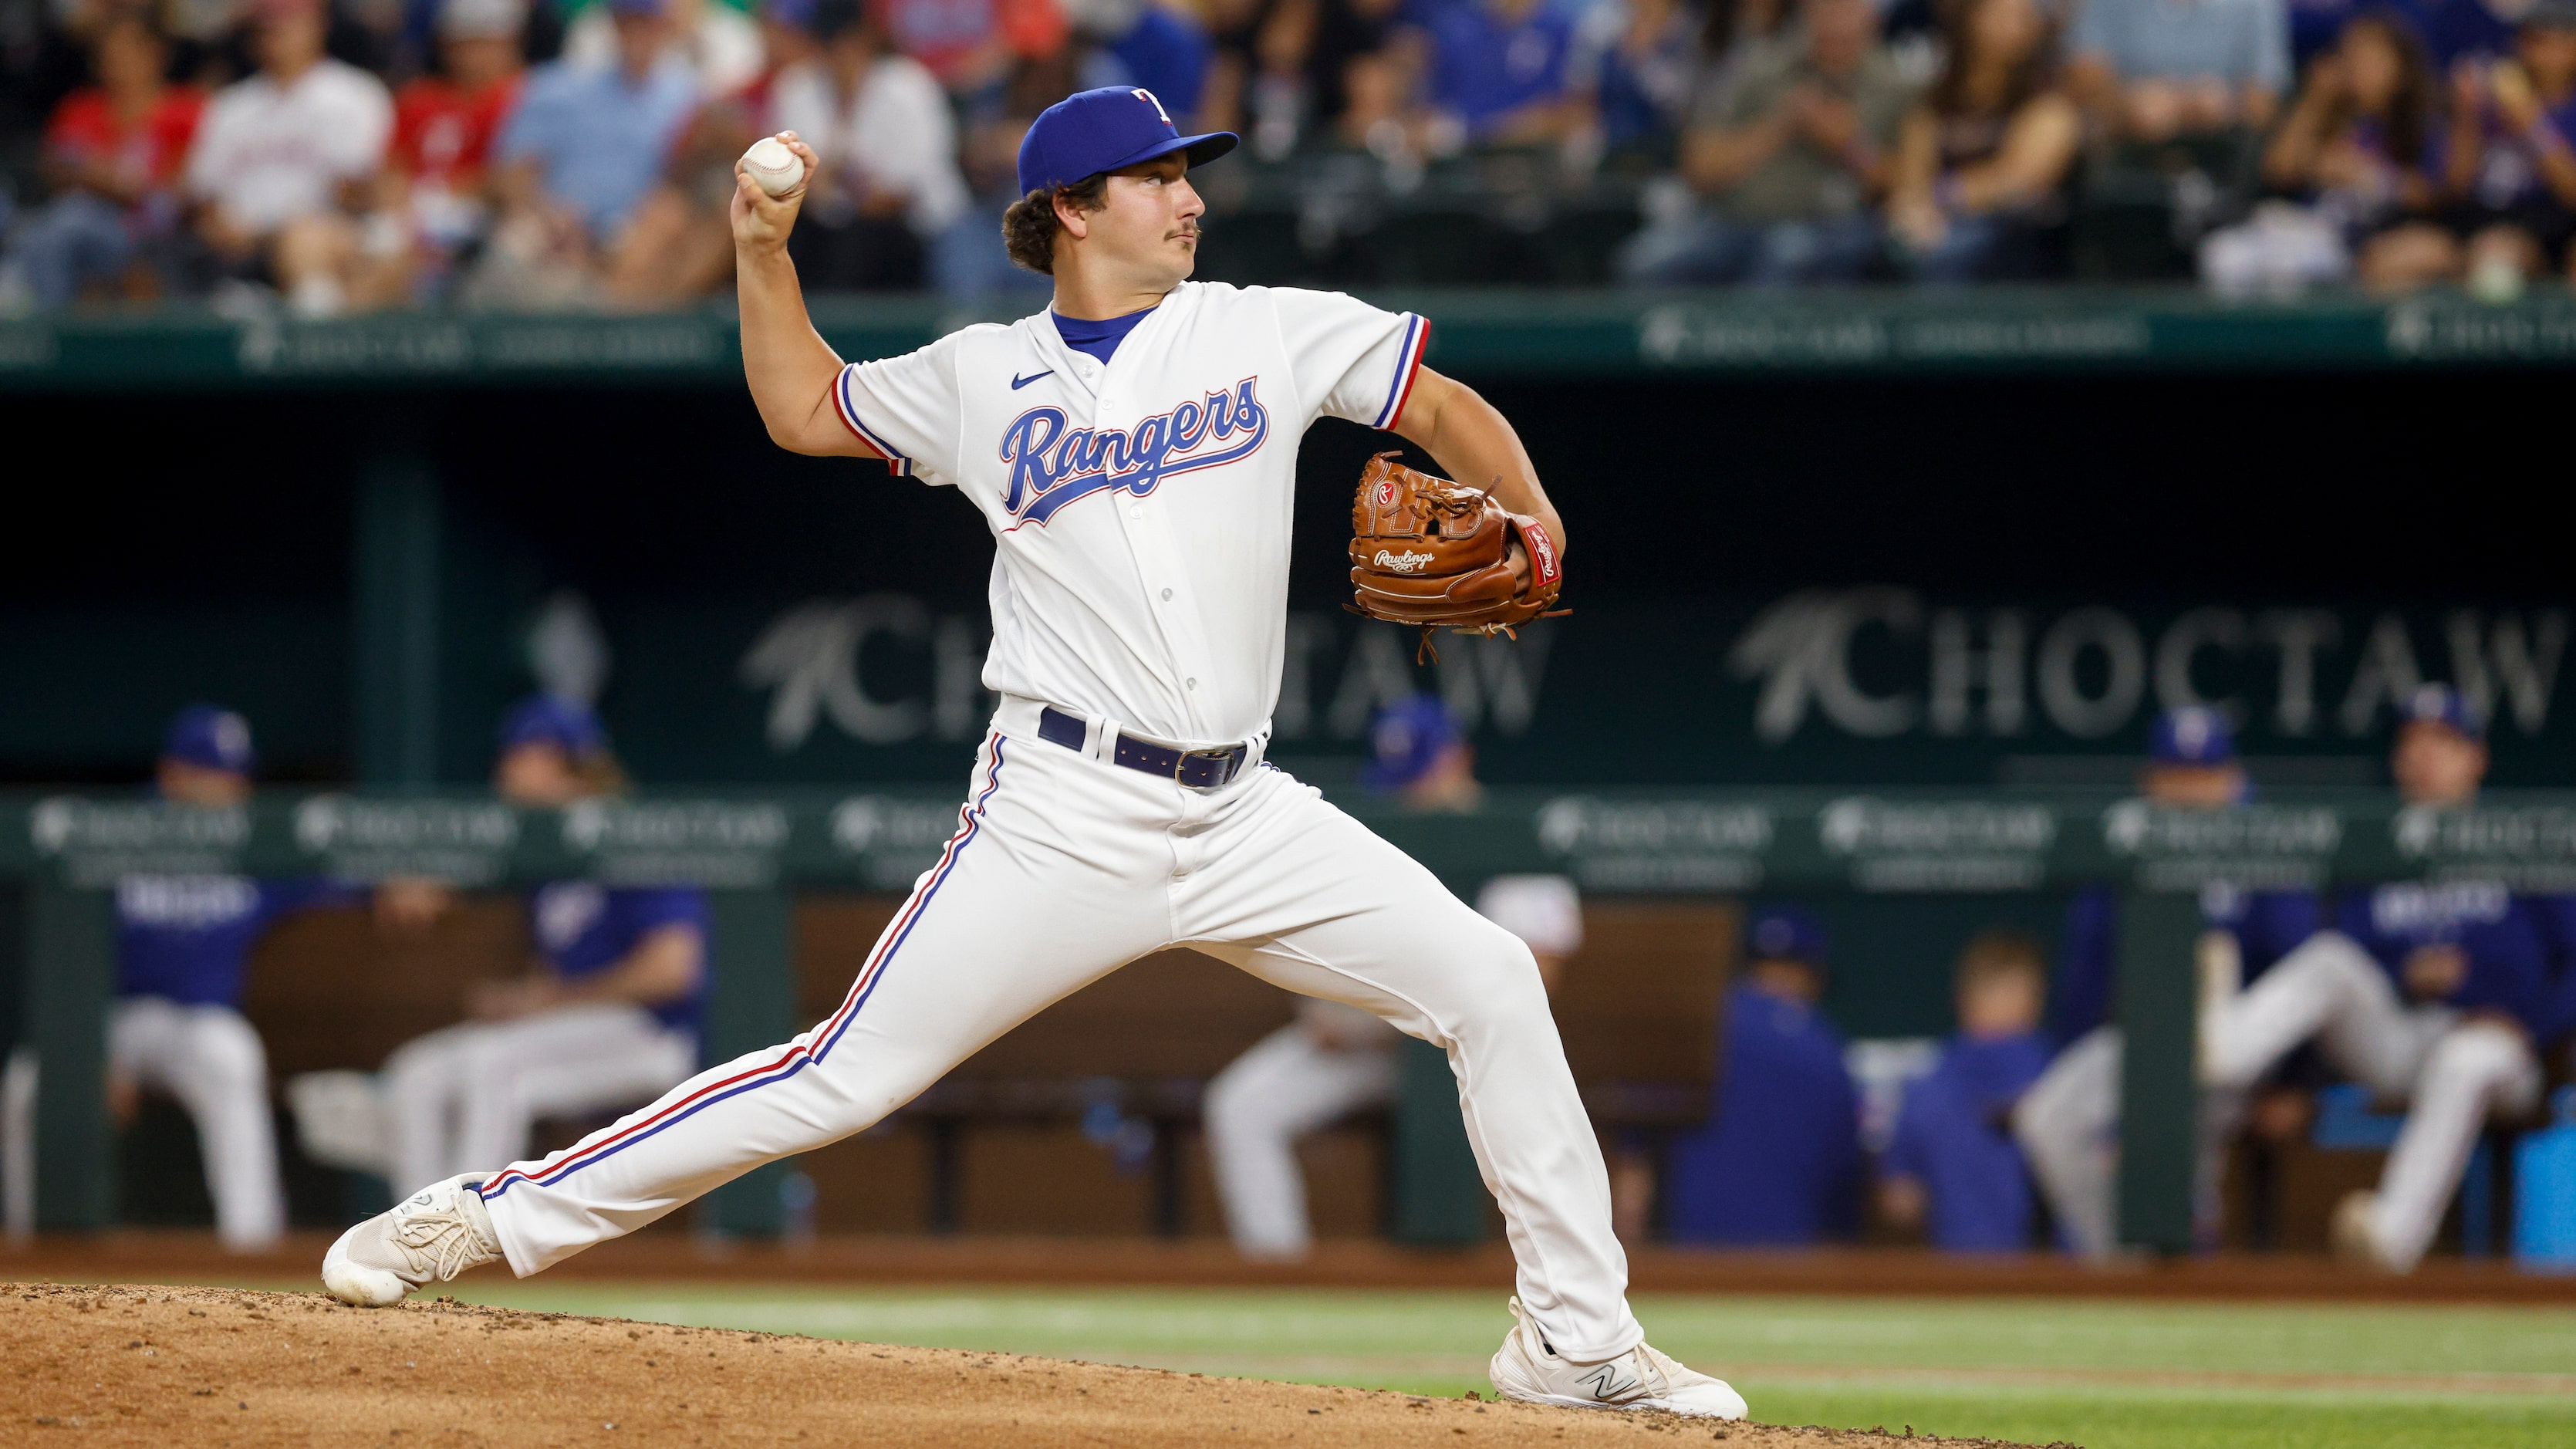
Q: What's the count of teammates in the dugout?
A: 8